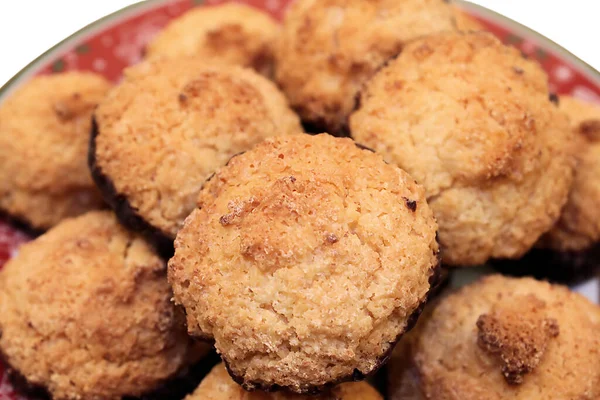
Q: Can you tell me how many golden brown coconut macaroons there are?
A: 10